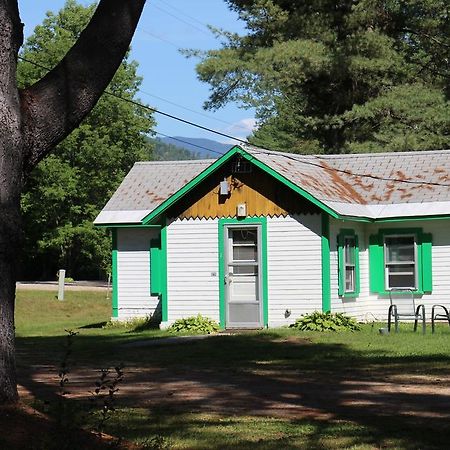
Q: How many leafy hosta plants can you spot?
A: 2